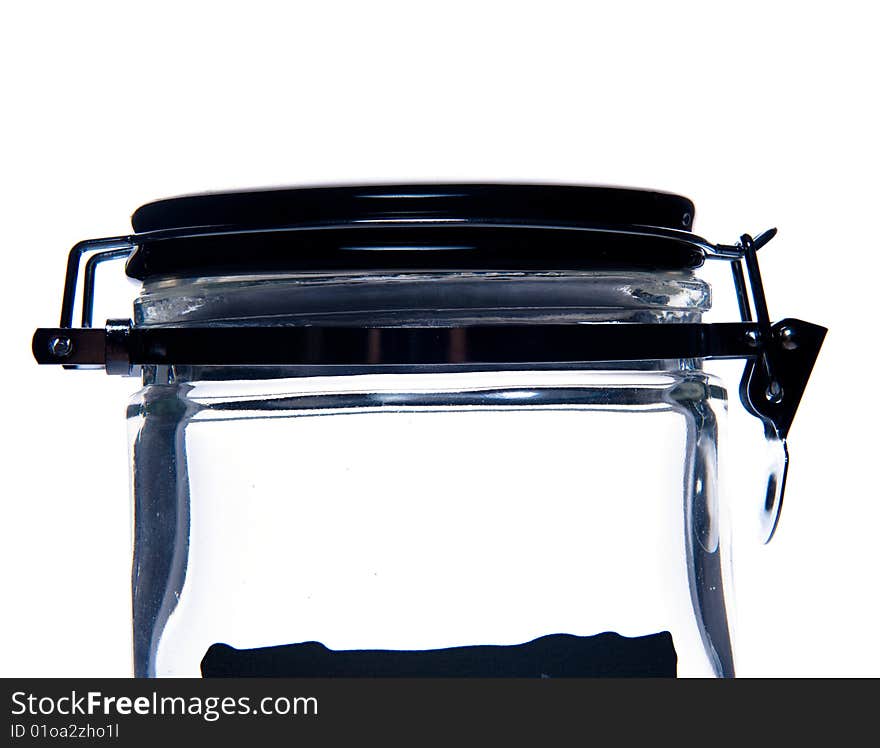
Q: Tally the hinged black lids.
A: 1